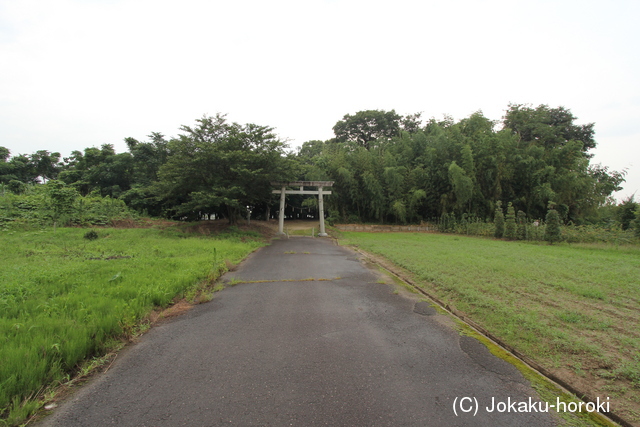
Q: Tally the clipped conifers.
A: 4